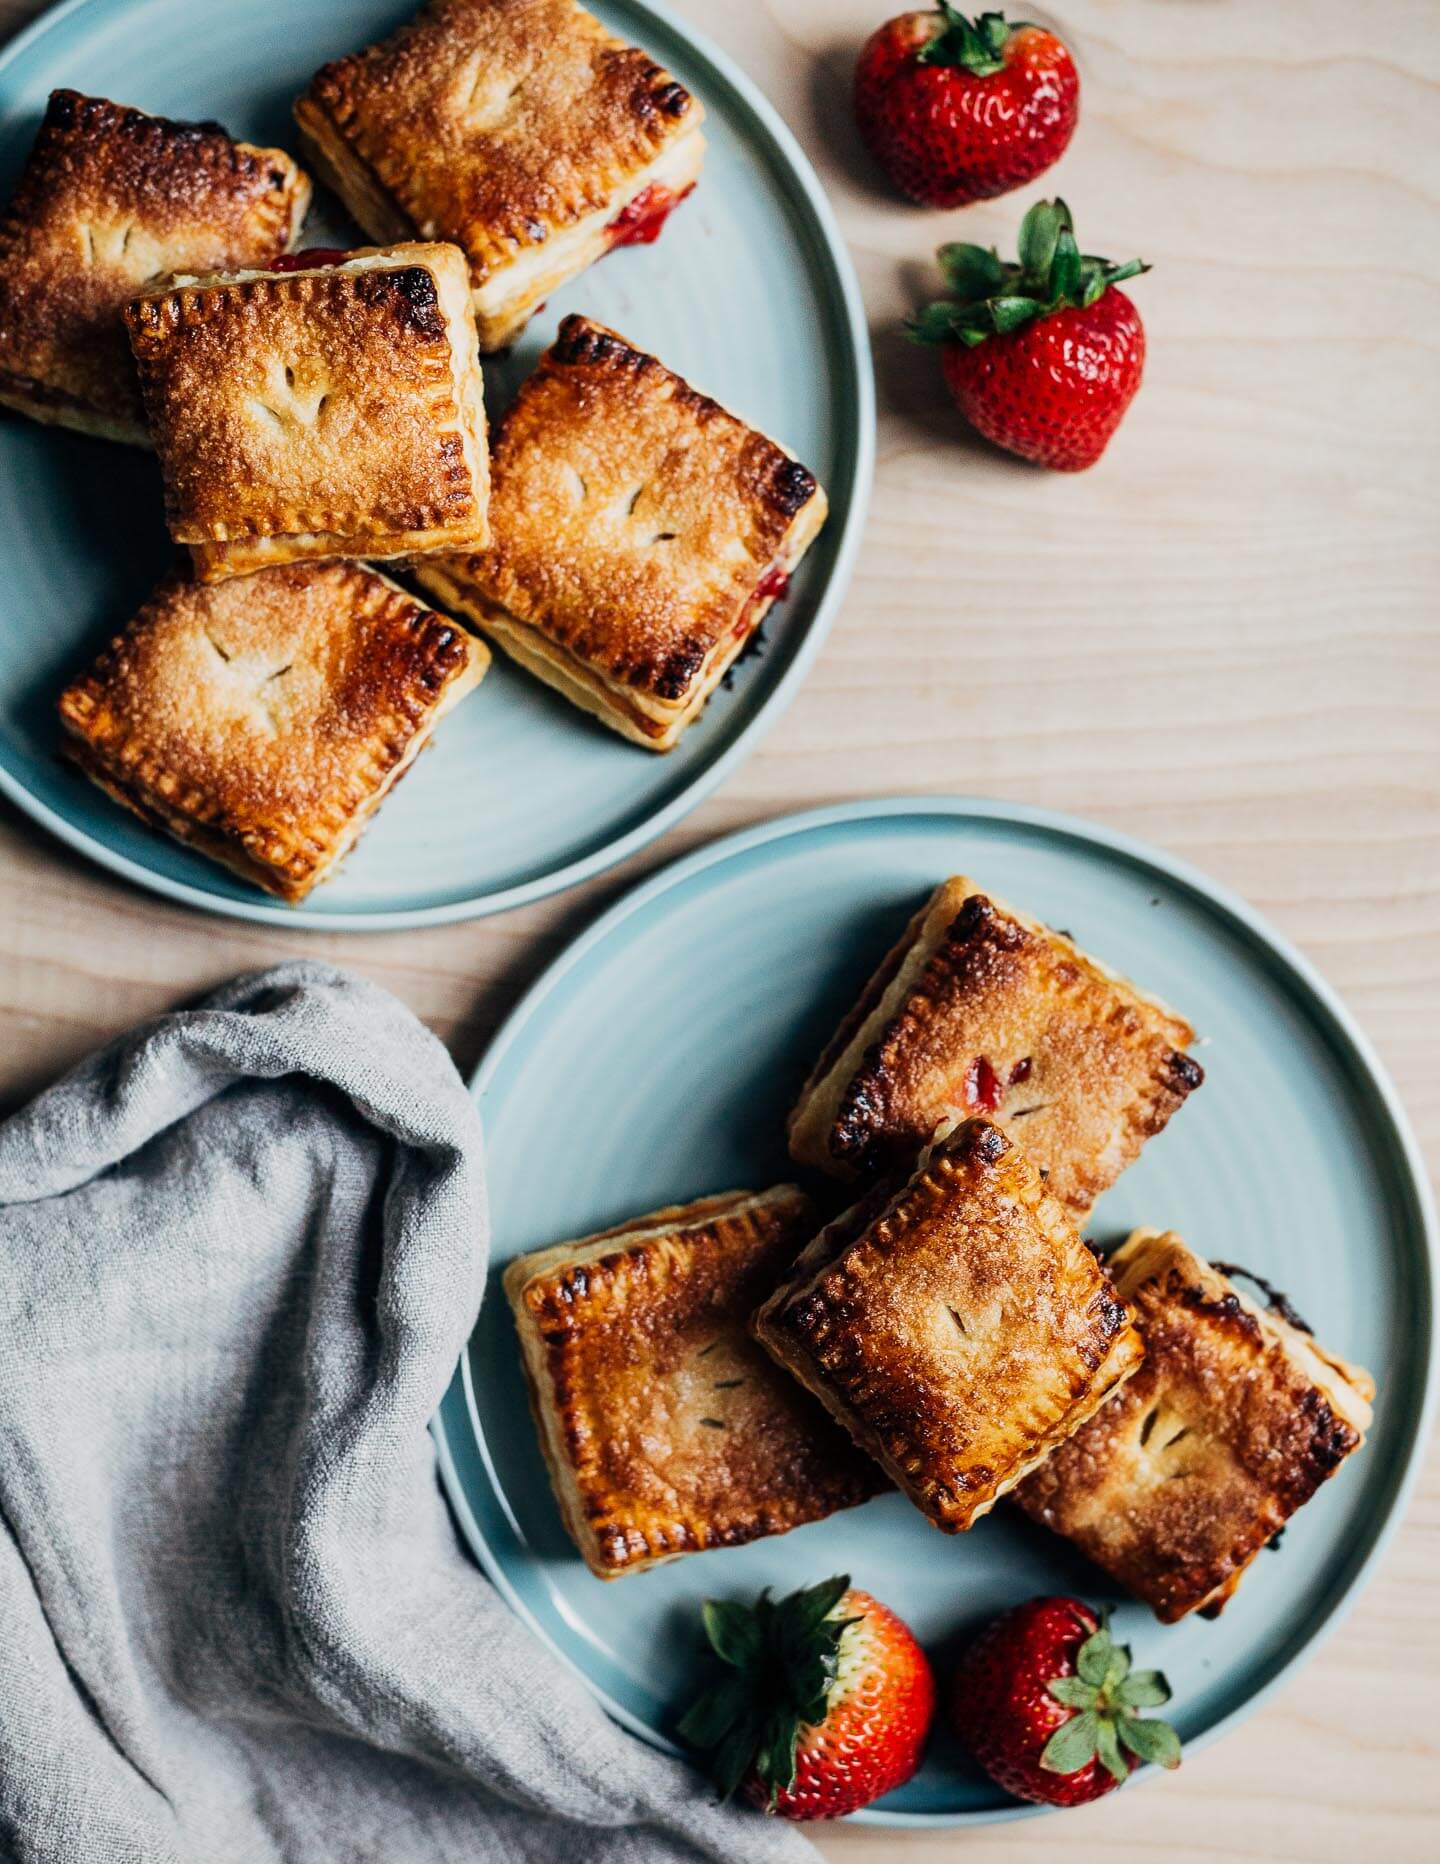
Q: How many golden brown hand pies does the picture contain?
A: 9